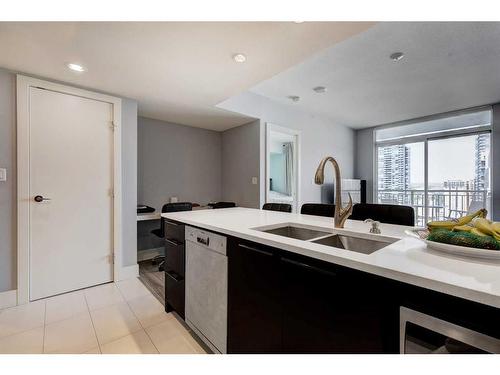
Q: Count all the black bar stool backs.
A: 3